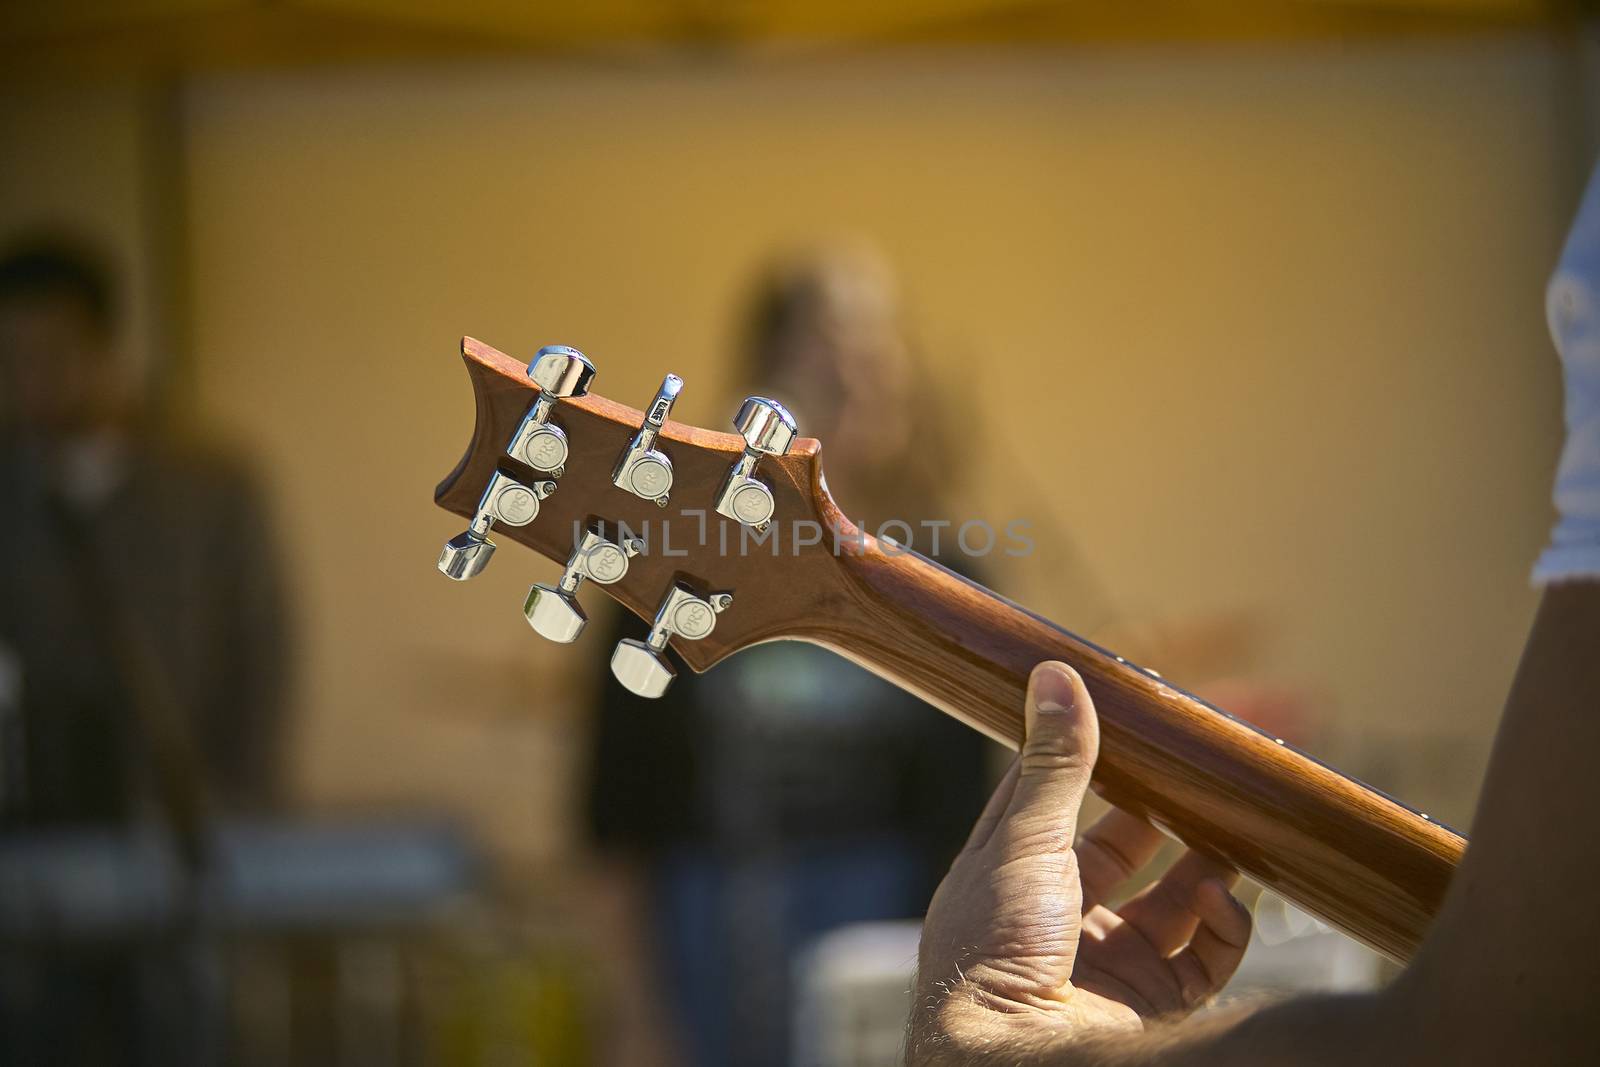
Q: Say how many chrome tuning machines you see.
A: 6